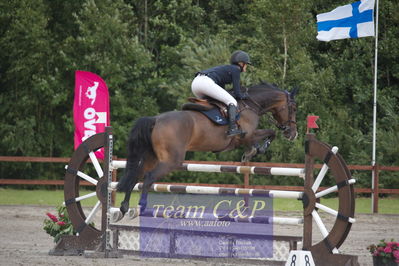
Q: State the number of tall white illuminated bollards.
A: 0